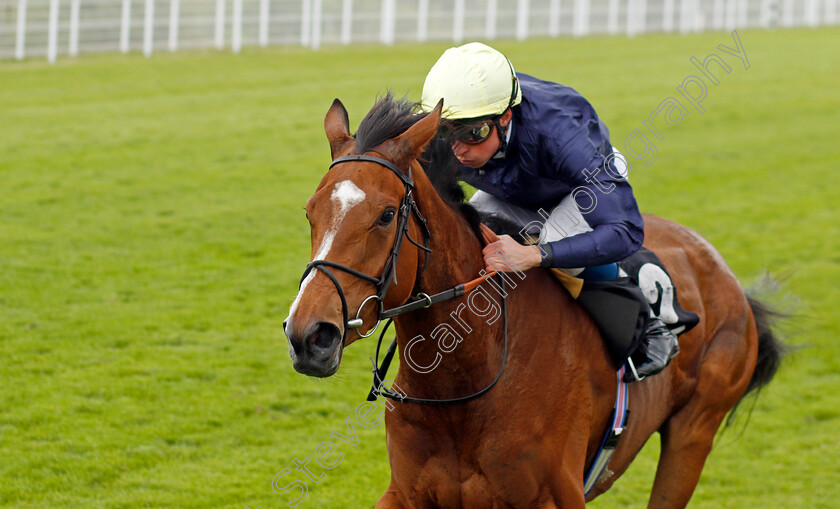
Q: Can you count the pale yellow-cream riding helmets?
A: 1